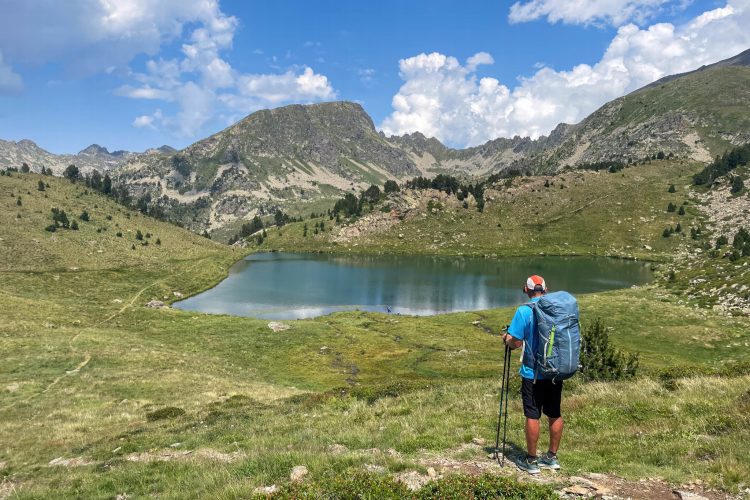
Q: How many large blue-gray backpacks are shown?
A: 1